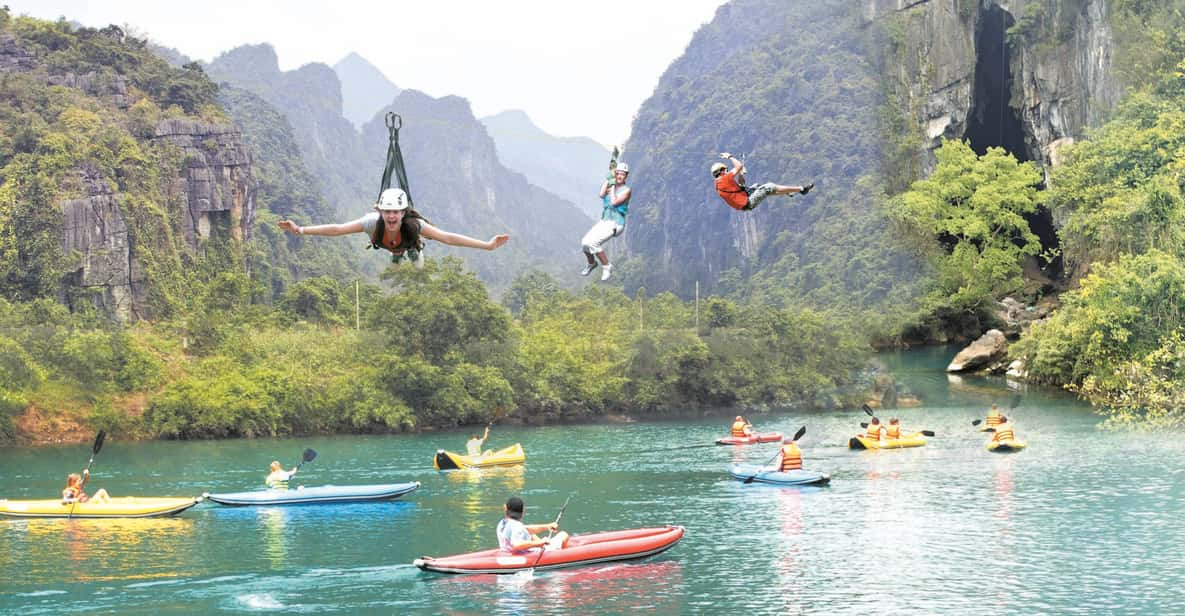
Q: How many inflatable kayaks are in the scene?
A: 9